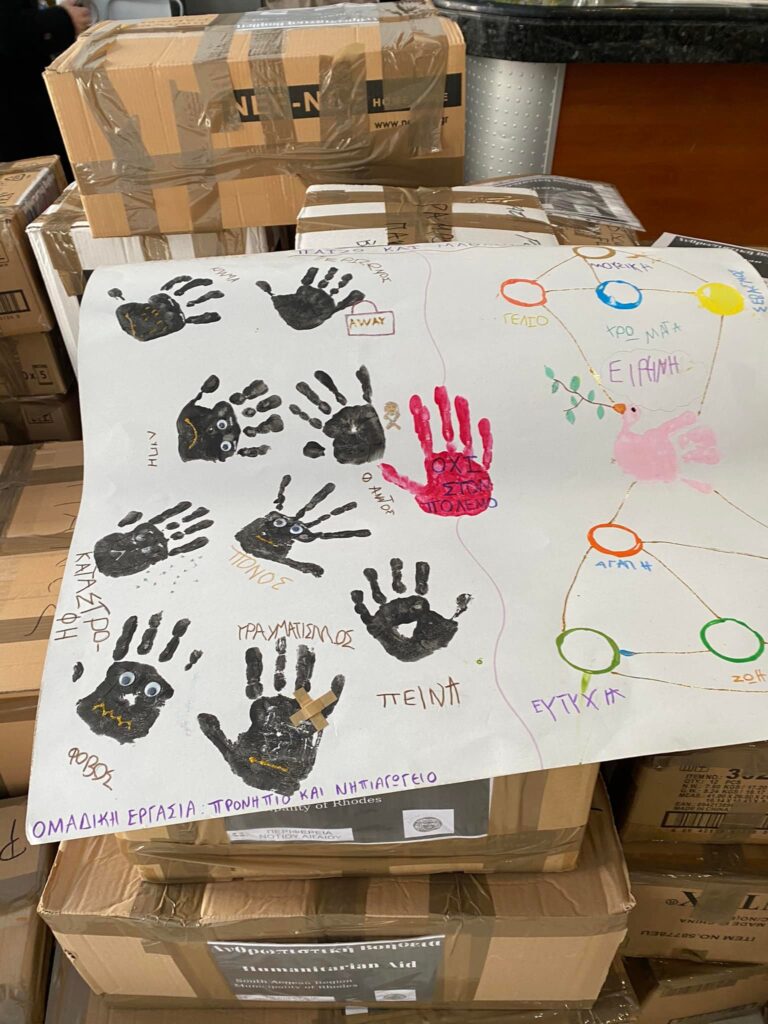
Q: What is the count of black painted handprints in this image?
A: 9